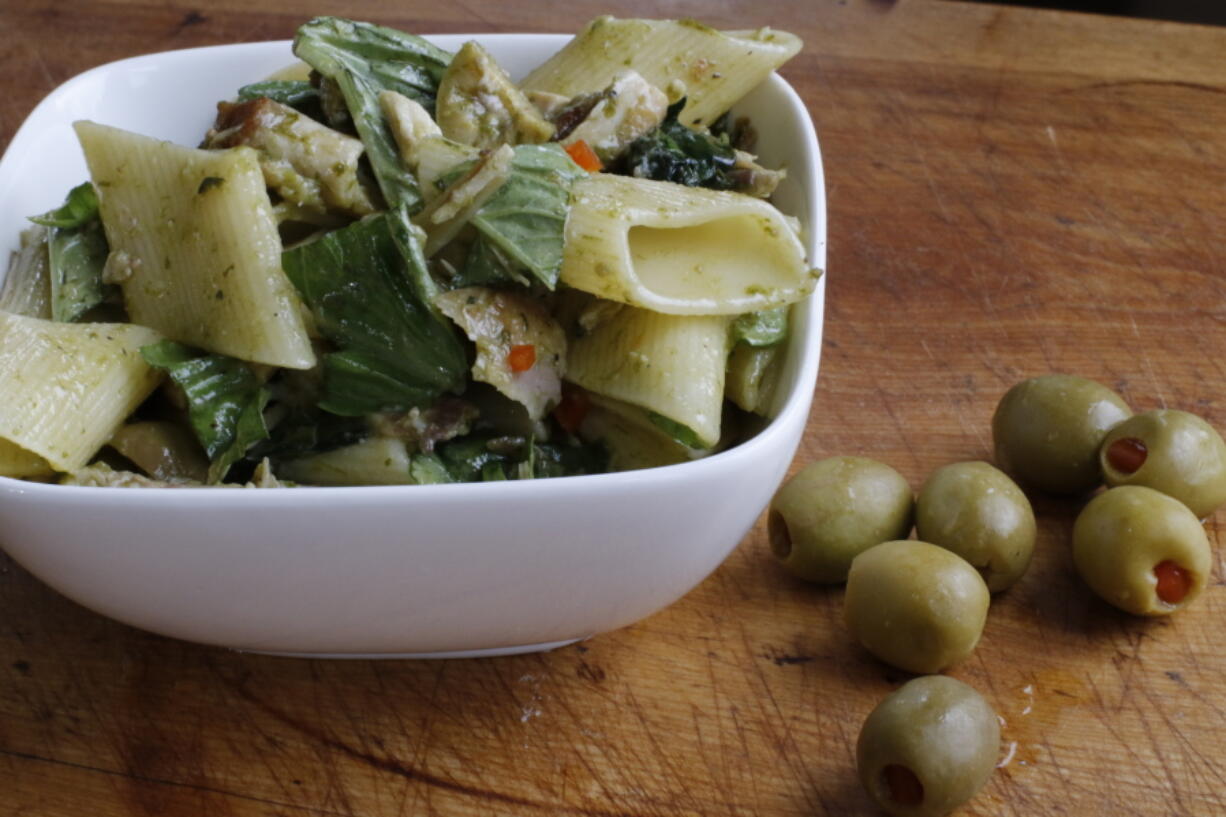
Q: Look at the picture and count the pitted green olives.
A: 7